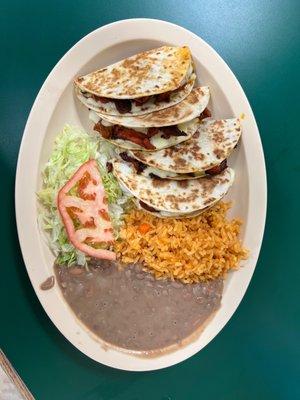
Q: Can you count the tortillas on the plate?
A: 4